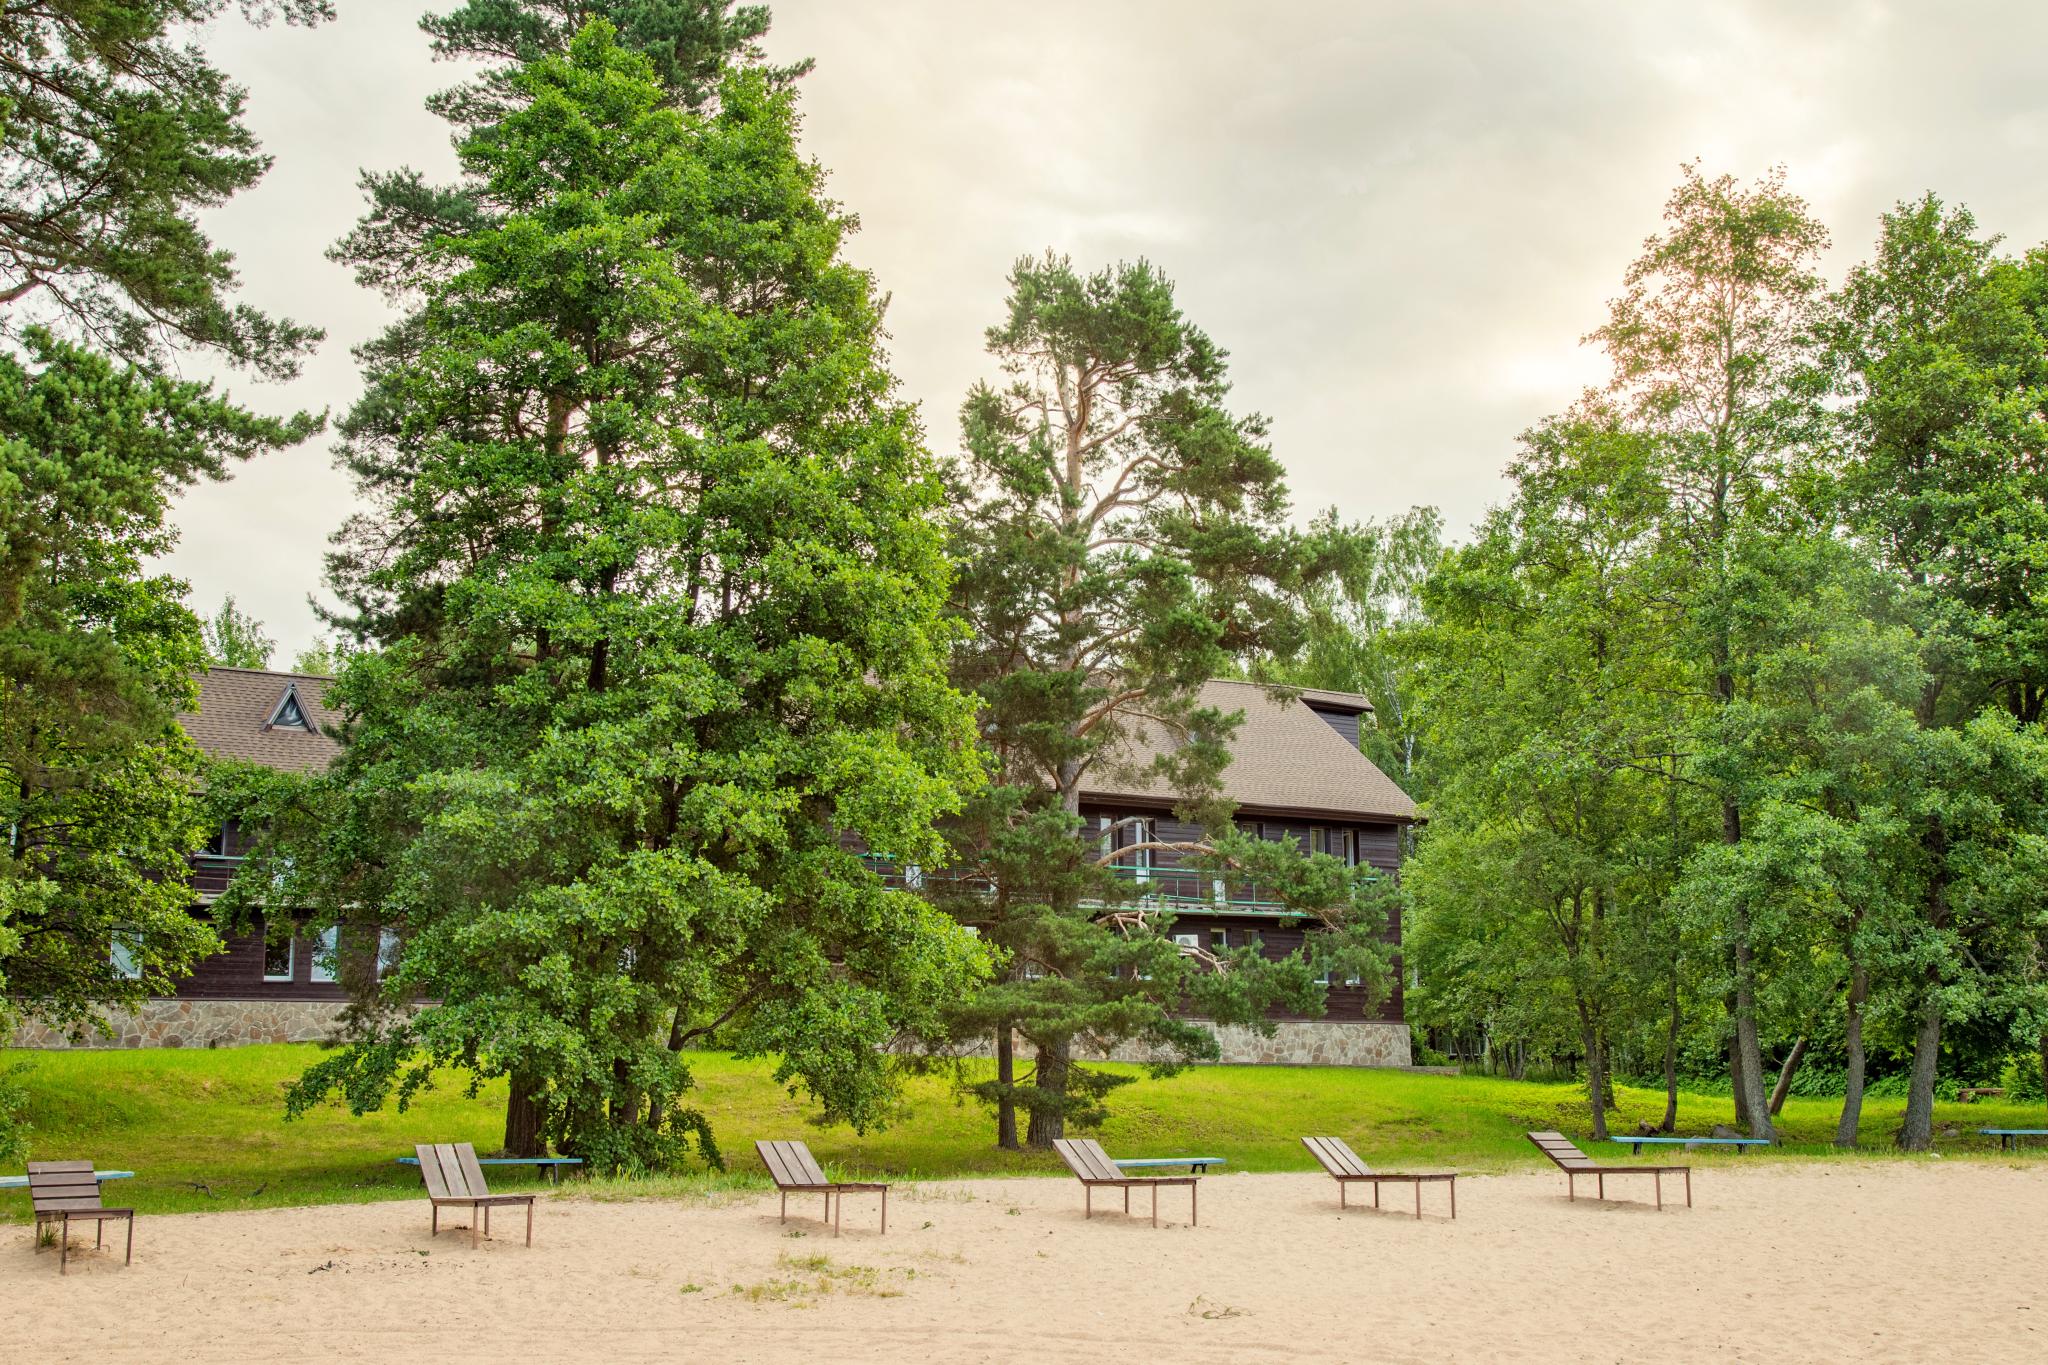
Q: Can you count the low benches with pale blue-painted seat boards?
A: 5